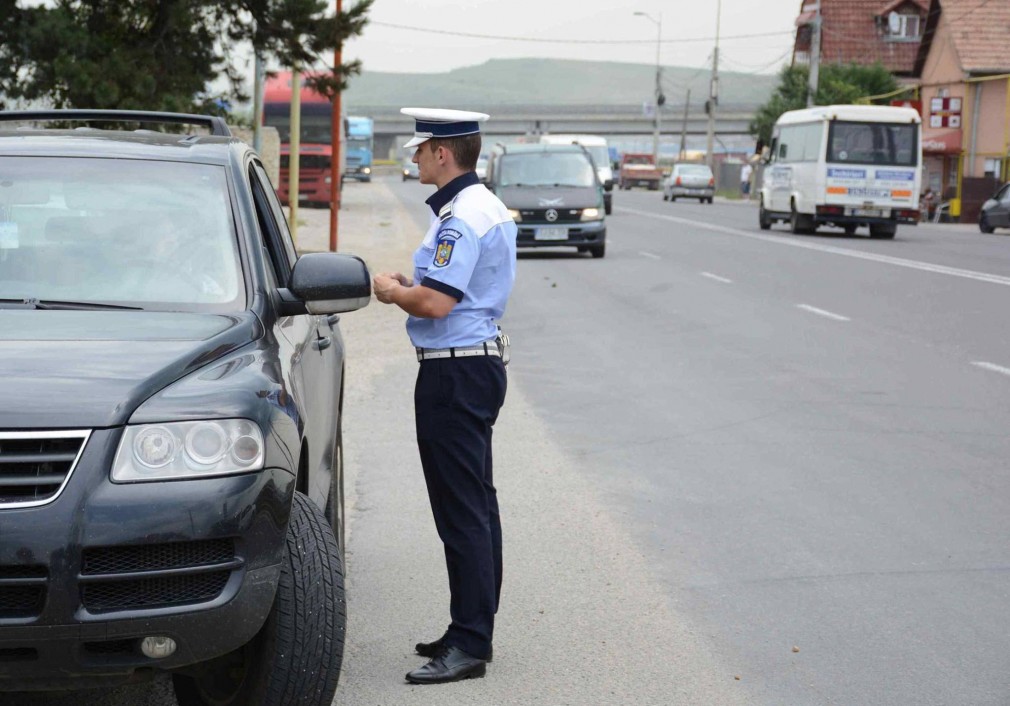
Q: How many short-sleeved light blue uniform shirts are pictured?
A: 1